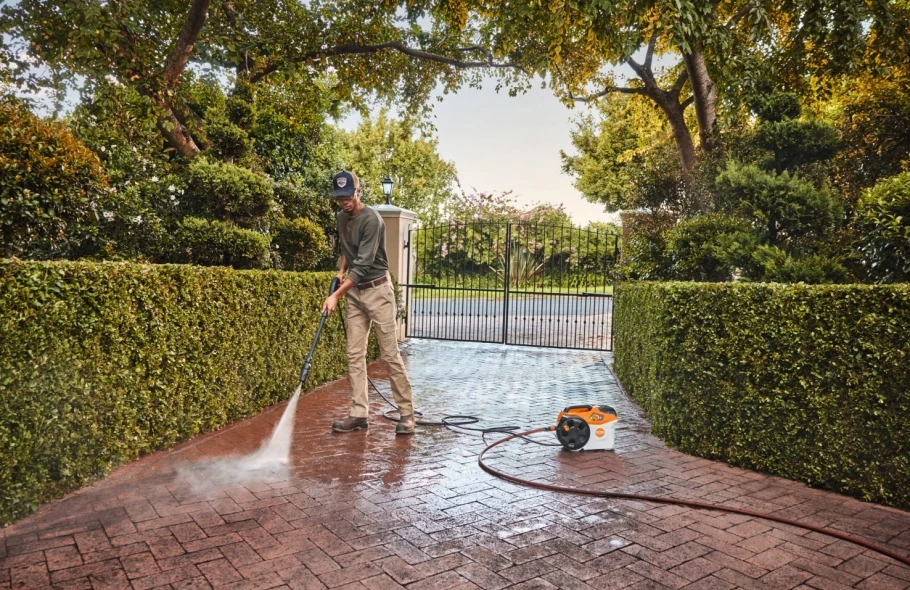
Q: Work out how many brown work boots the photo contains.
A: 2